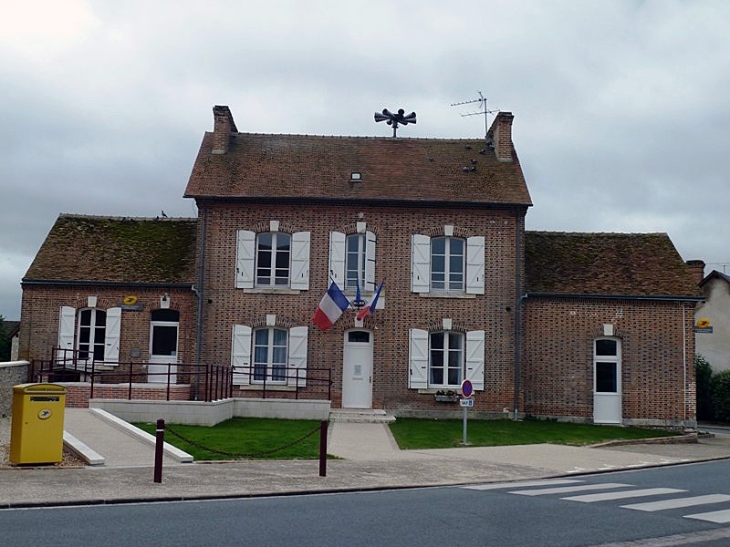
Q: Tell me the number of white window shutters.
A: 12